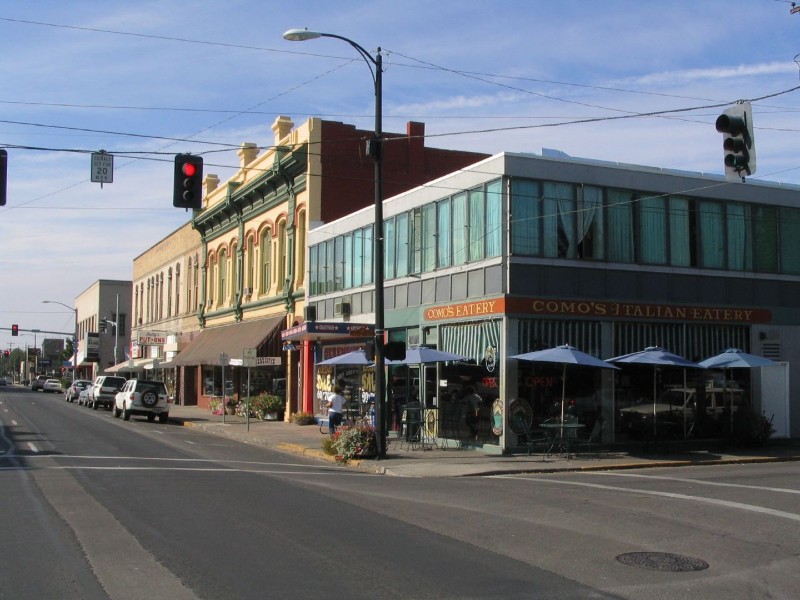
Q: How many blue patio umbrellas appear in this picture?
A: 5